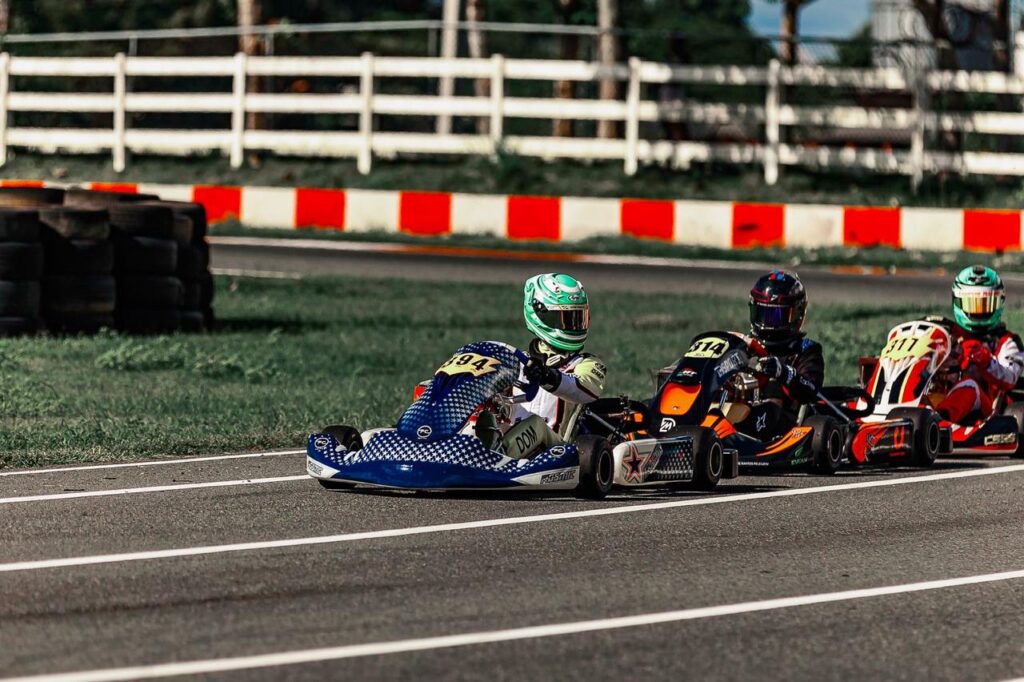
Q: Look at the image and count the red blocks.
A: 10